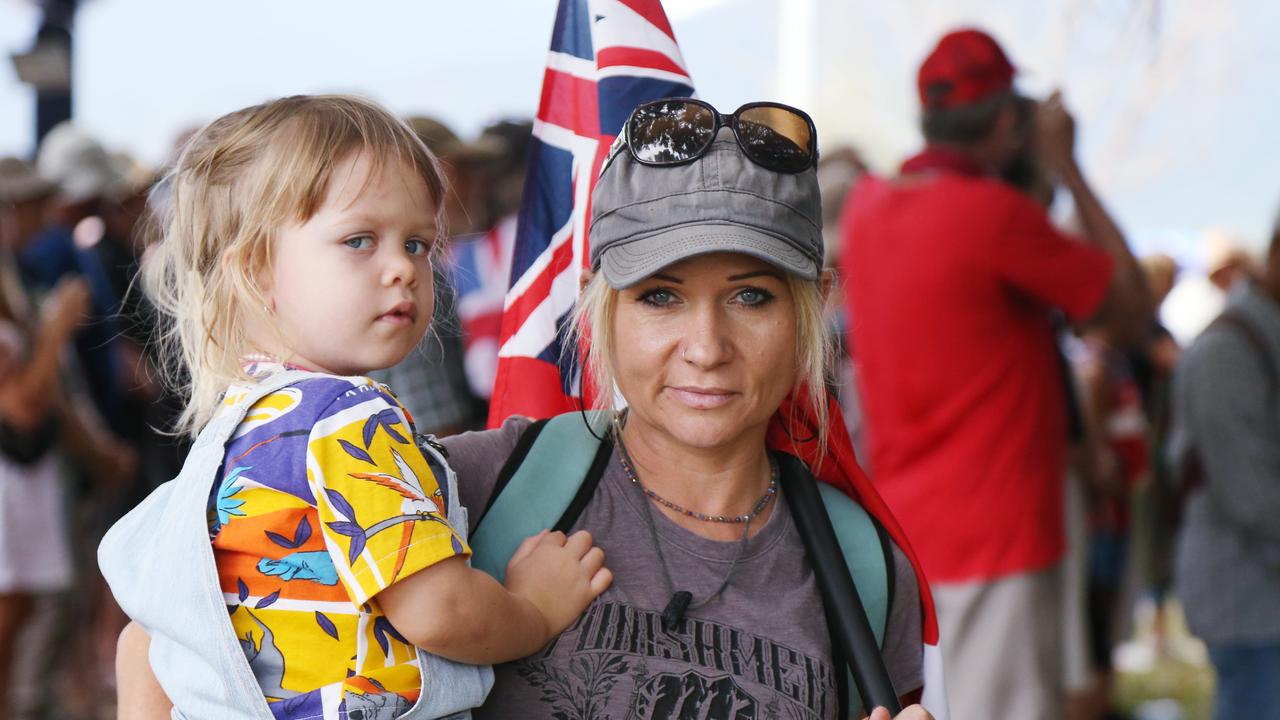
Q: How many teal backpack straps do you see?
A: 2